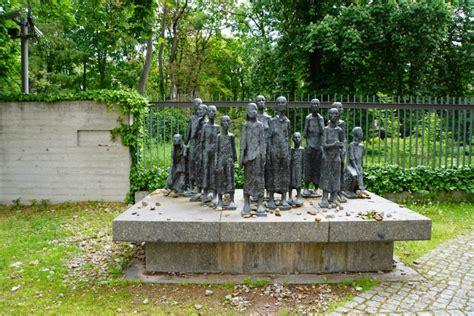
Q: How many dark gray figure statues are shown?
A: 13